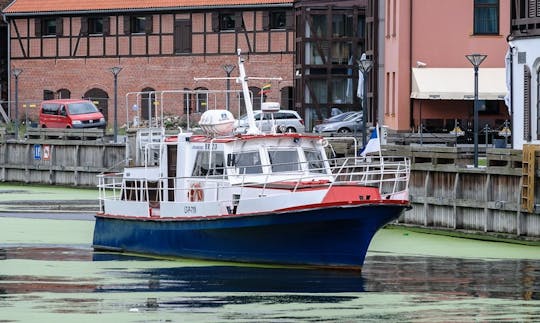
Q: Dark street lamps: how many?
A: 5